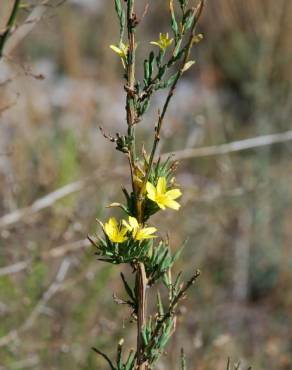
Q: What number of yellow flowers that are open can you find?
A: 5